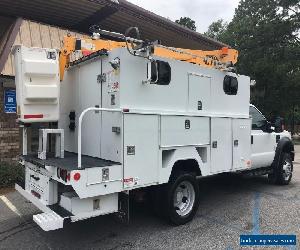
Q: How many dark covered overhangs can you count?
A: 1